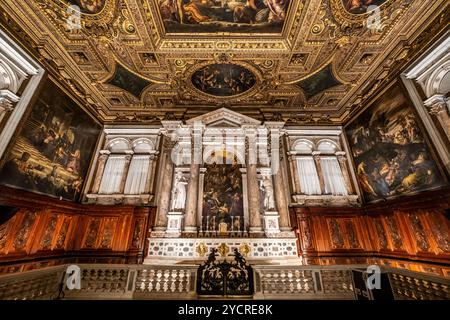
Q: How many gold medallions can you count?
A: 3